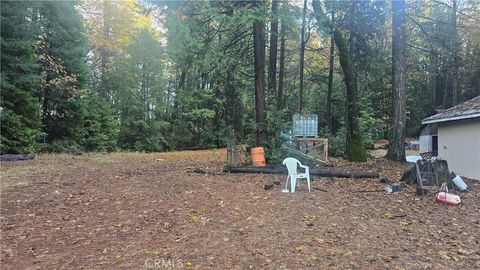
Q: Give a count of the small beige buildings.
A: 1